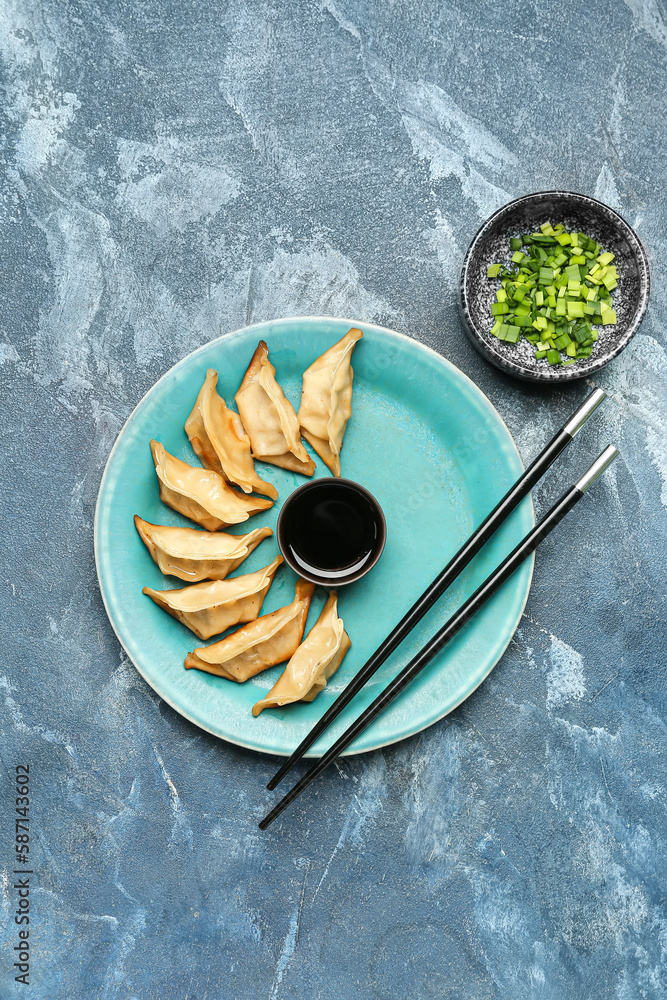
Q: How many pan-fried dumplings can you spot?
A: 8